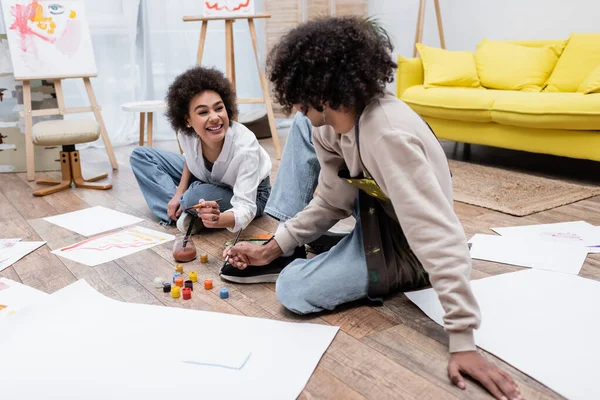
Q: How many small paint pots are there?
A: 12